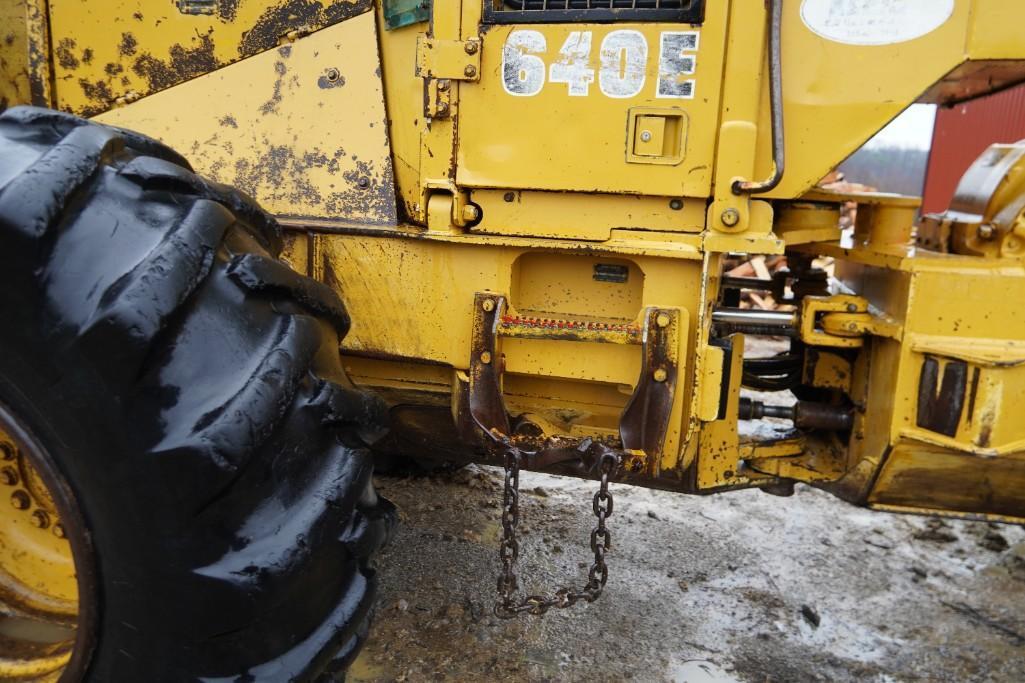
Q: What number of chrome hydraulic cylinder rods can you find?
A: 1